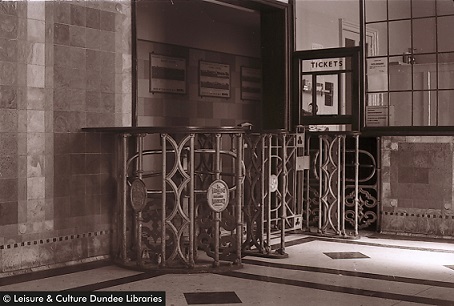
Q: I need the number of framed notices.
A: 3